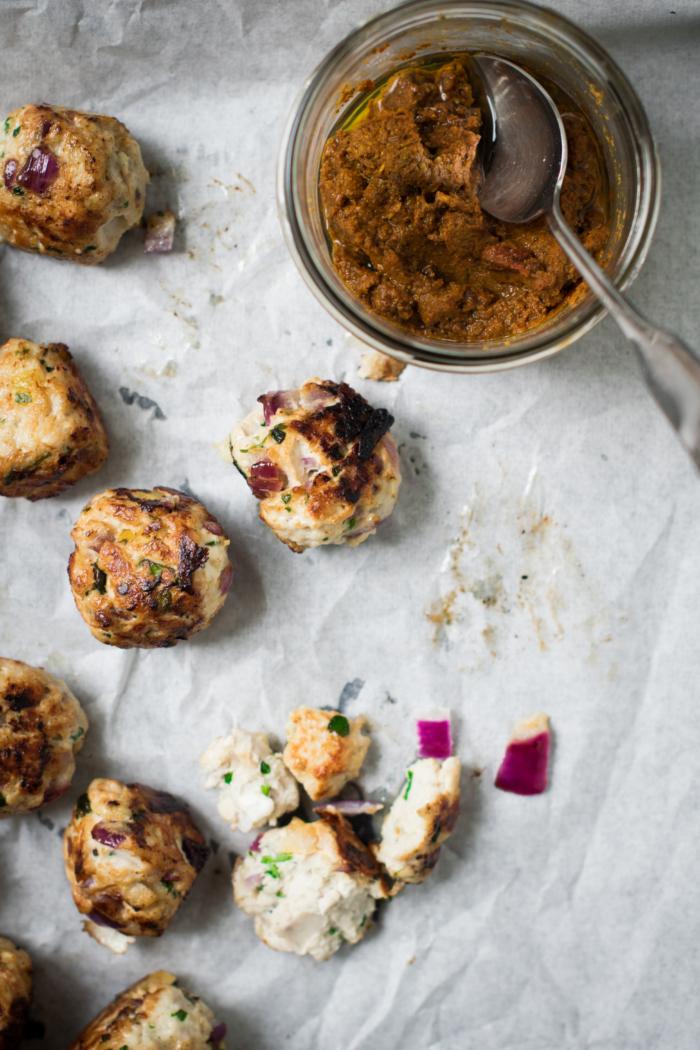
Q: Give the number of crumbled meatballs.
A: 1